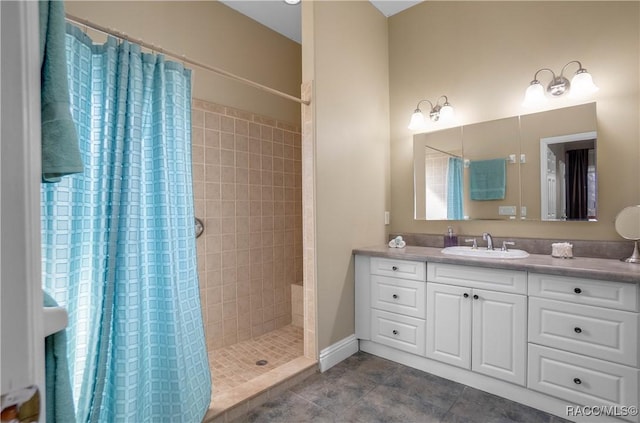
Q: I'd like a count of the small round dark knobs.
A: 8